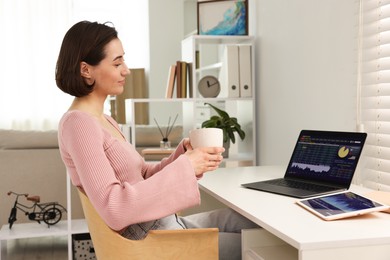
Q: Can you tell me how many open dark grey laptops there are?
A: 1